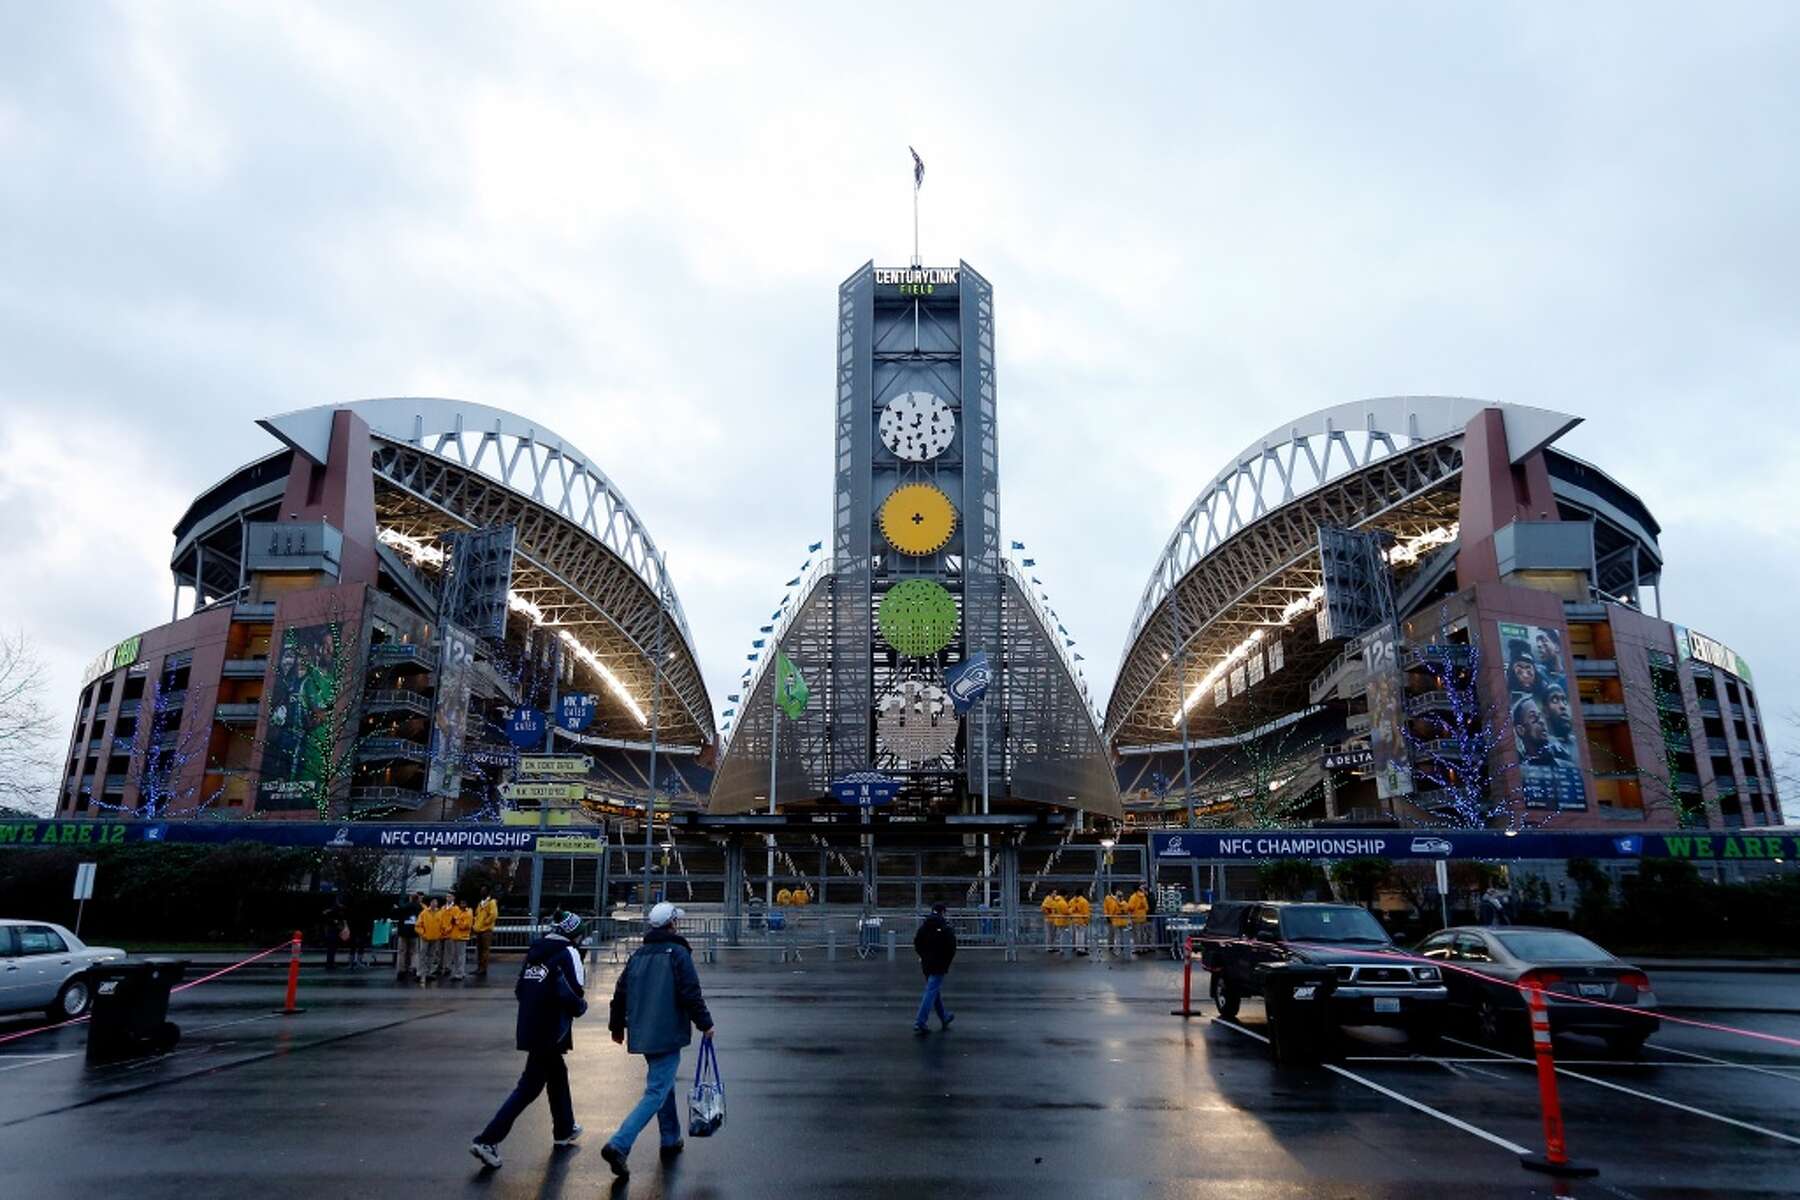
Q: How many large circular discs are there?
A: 4